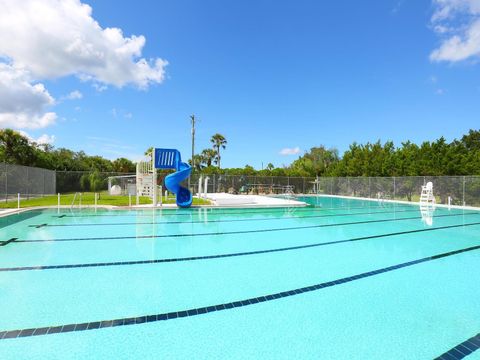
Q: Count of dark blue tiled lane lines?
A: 6